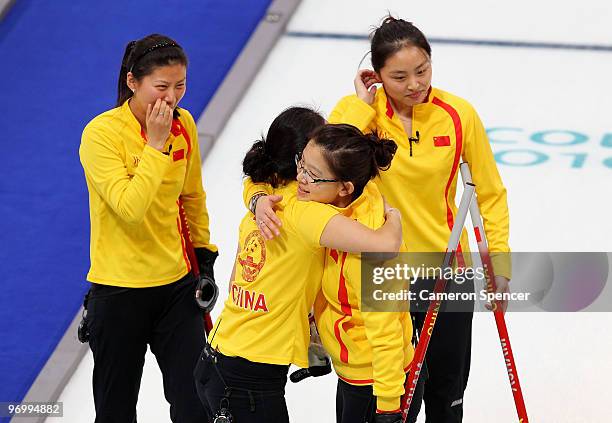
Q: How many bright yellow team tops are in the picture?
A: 4